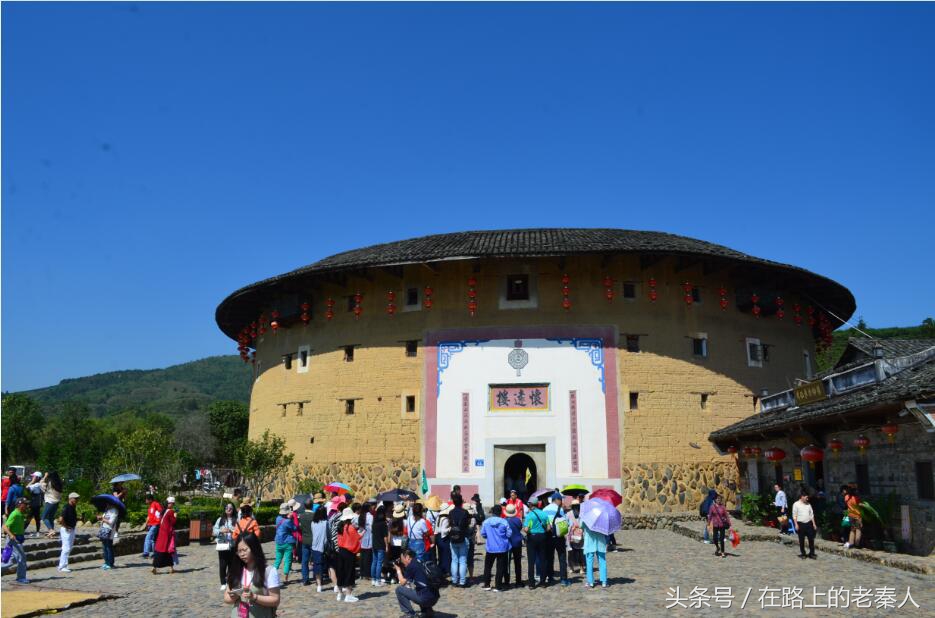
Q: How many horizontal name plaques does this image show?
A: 2